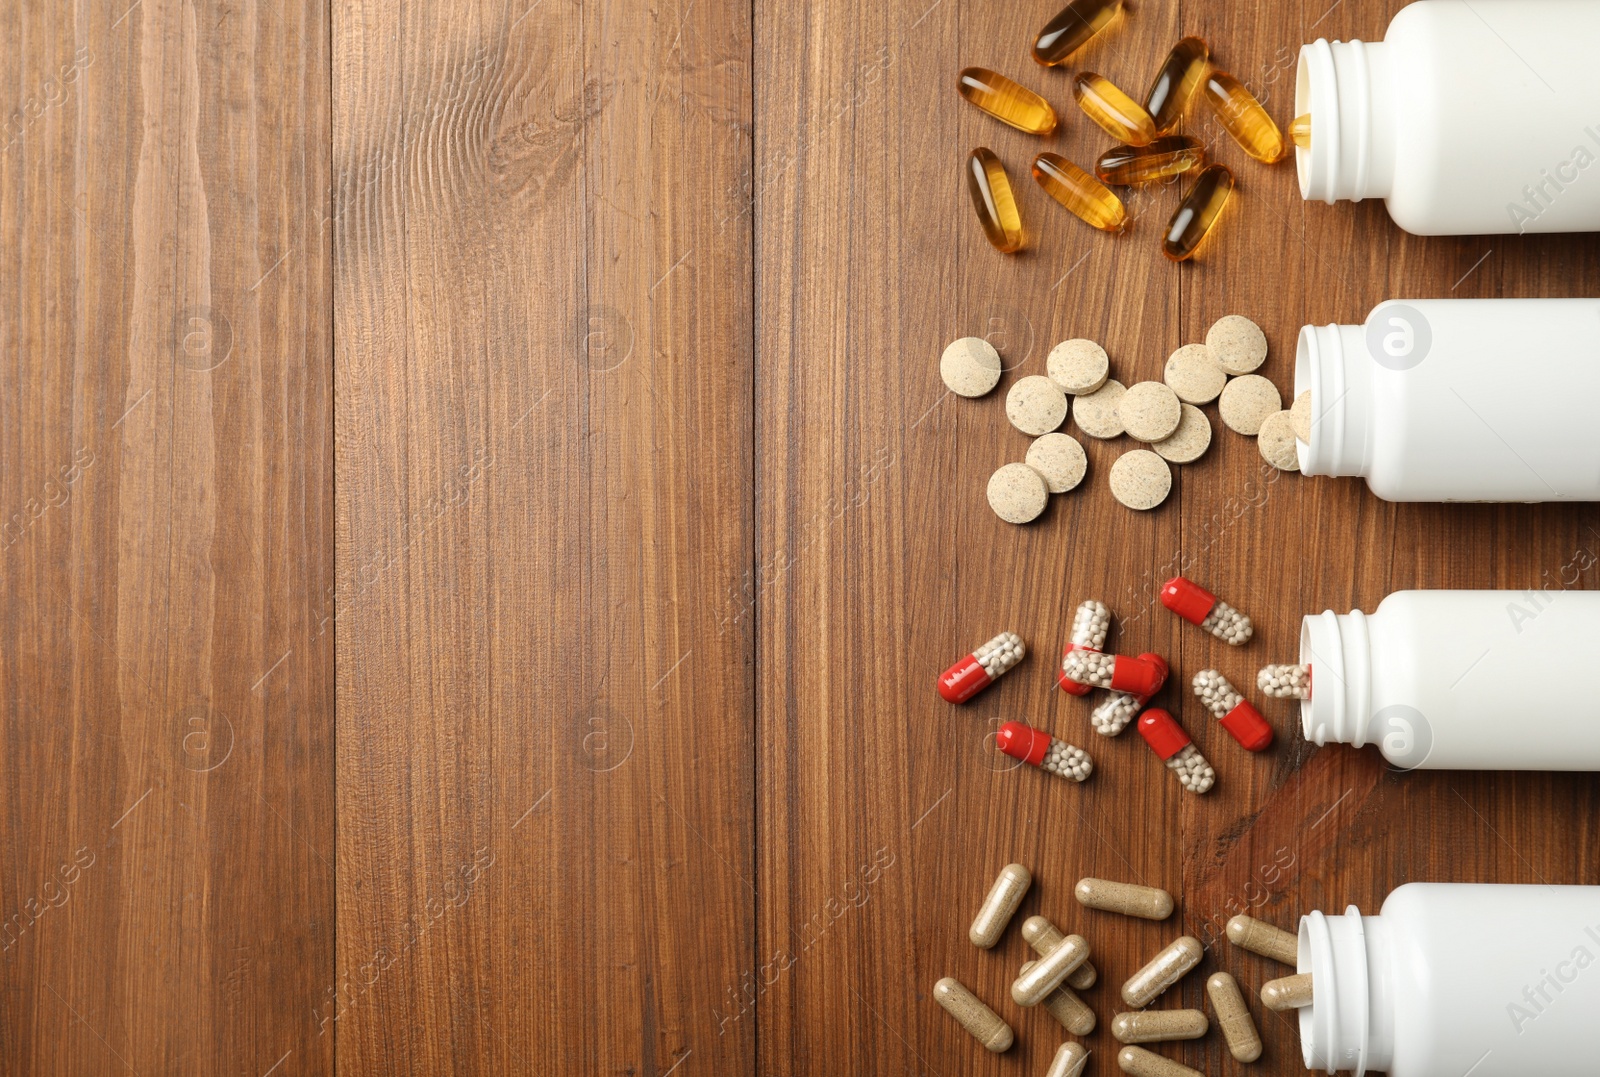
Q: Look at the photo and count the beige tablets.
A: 14